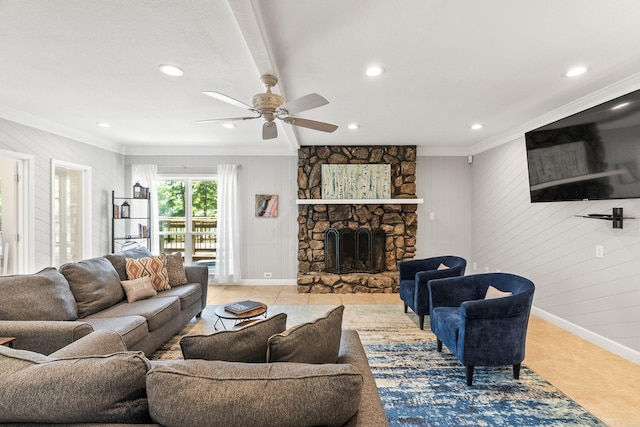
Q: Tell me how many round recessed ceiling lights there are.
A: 7